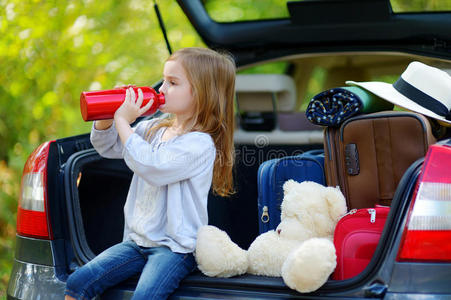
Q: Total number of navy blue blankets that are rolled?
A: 1